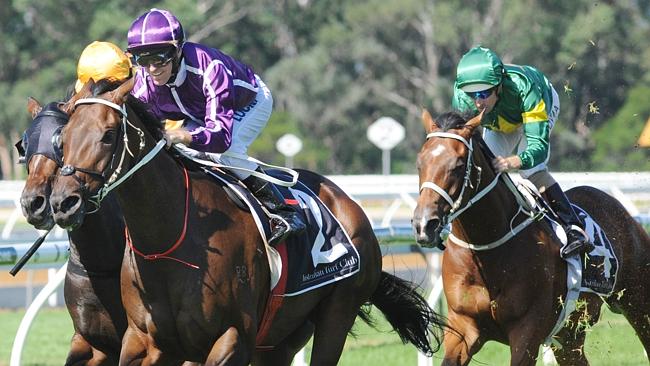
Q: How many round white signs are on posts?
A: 2